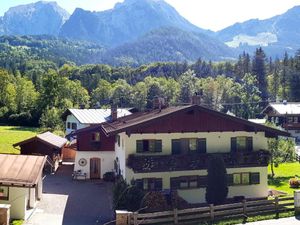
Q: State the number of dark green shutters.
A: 12